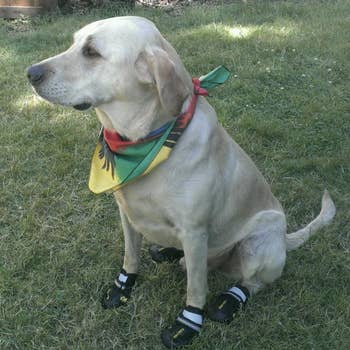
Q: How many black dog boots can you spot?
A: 4